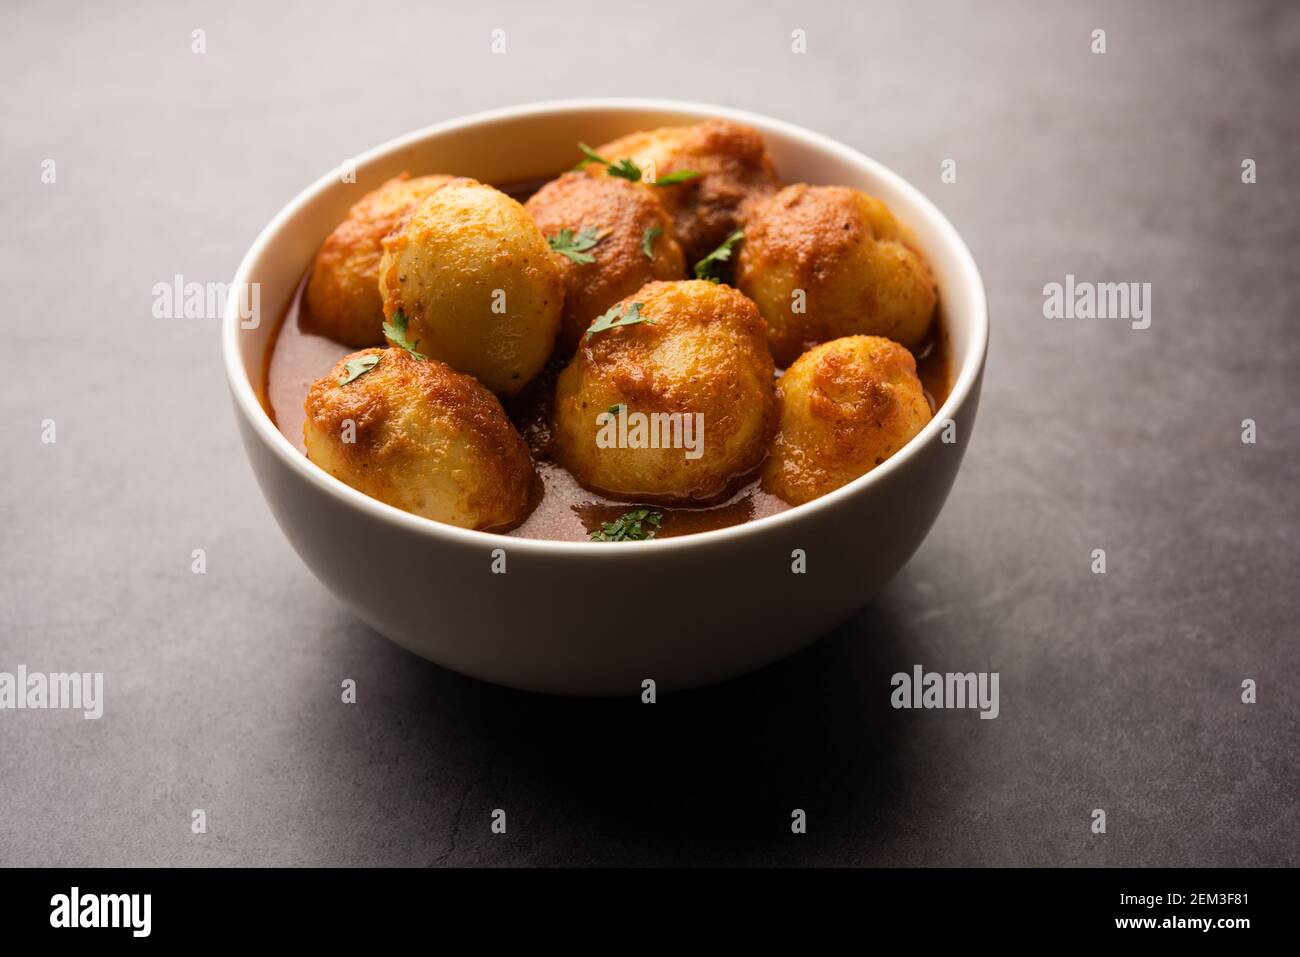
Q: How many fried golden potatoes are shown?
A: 8